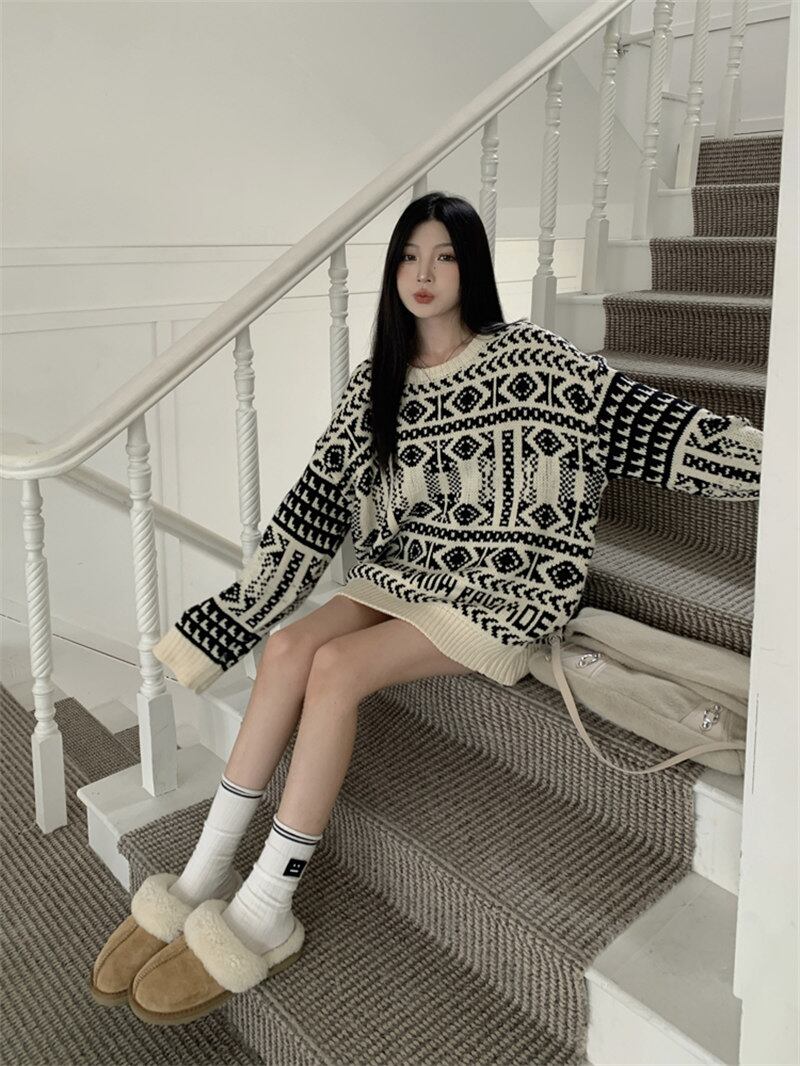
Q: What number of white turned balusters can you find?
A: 11